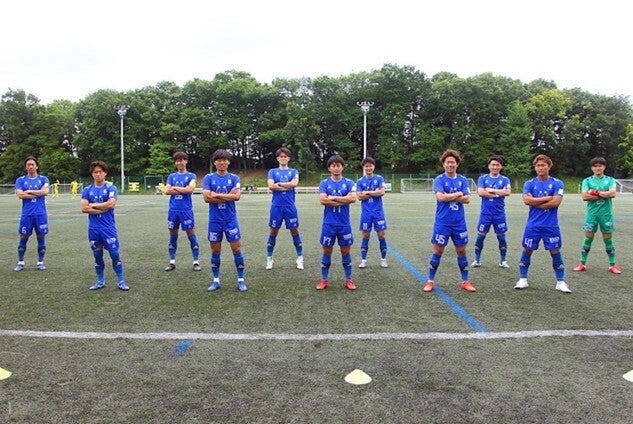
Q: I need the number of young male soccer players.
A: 11